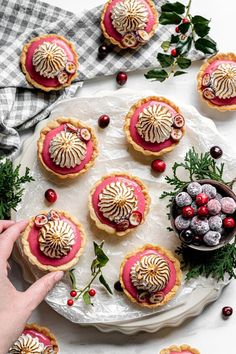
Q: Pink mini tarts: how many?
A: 10